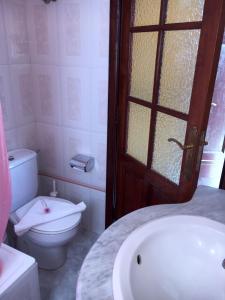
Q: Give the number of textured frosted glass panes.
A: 6